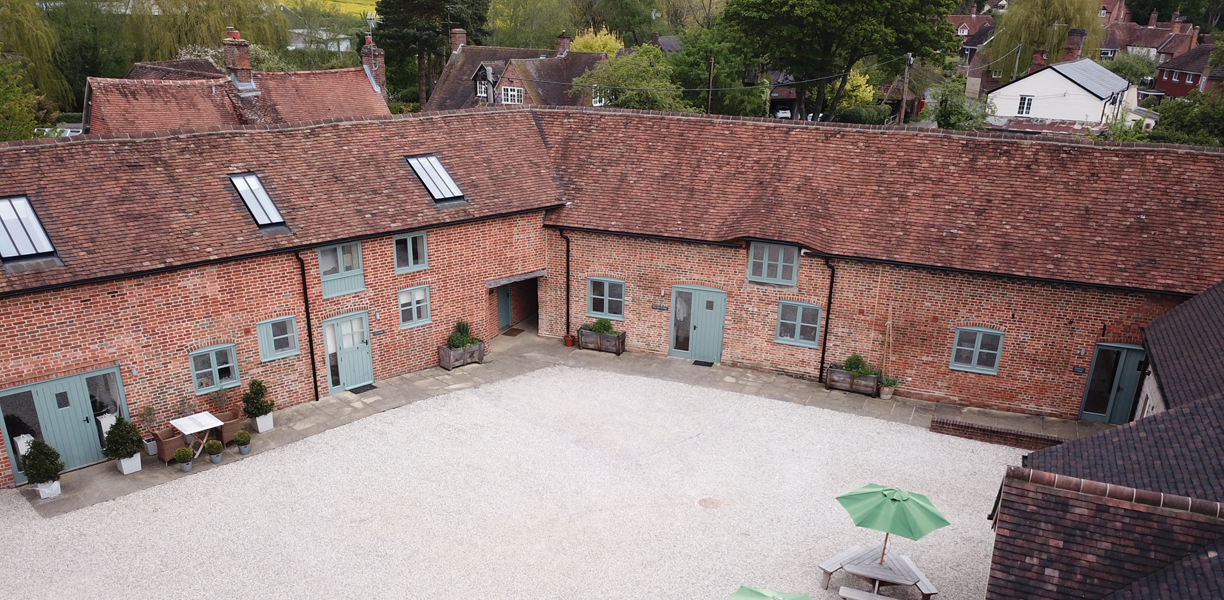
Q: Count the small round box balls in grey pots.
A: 3